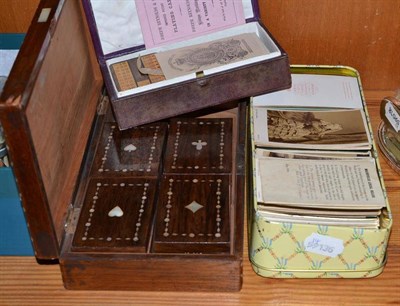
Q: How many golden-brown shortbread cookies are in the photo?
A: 0